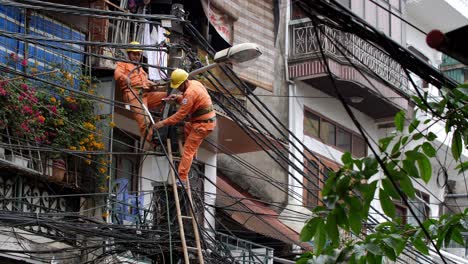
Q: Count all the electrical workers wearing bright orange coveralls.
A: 2